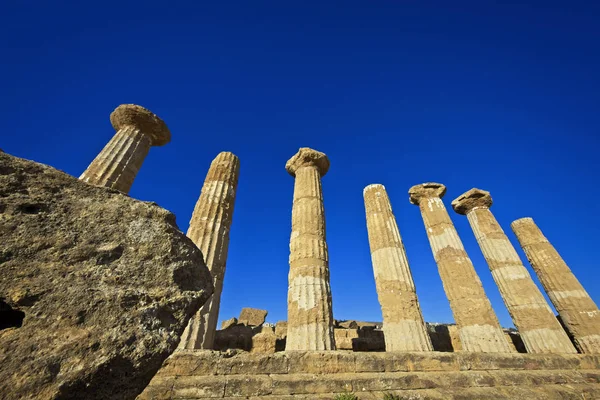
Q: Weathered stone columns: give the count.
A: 7